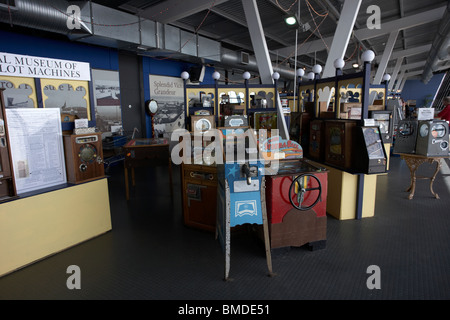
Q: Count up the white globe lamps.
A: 10